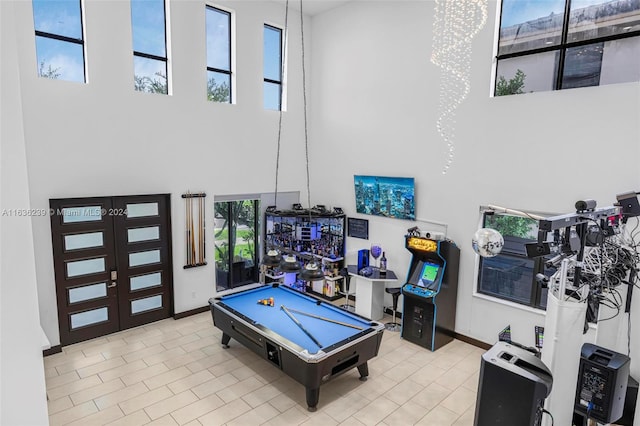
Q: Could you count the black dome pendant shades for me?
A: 3